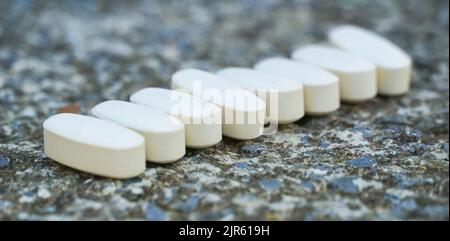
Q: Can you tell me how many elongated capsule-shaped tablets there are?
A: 8